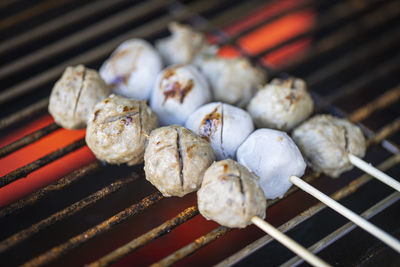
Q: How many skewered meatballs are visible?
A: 12